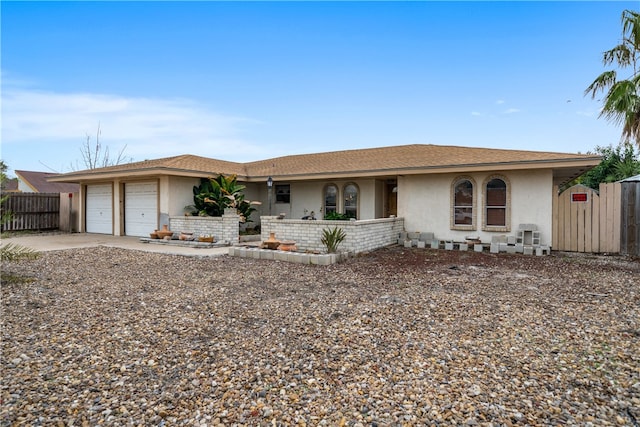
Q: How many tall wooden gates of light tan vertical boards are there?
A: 1